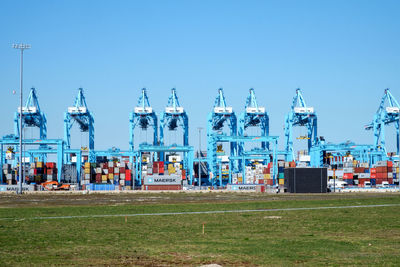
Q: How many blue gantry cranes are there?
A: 8